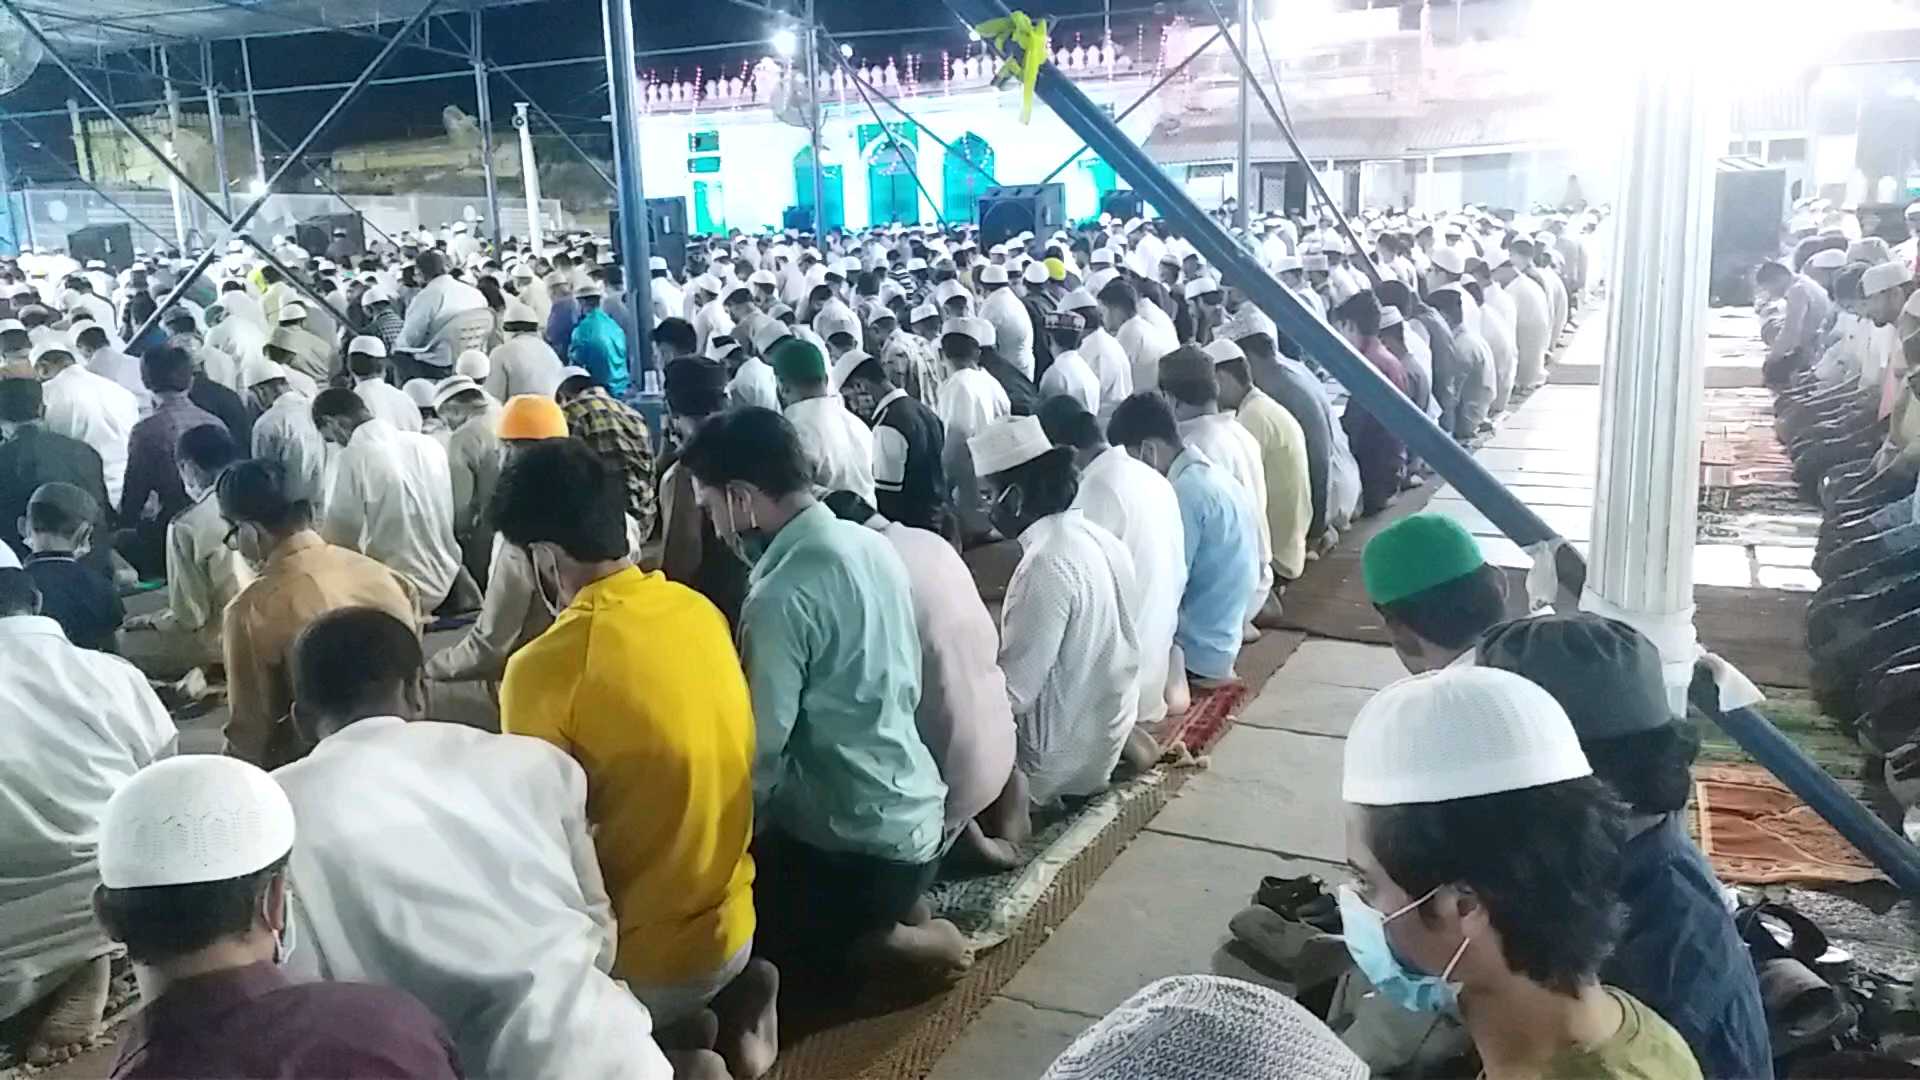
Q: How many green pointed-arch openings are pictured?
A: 3